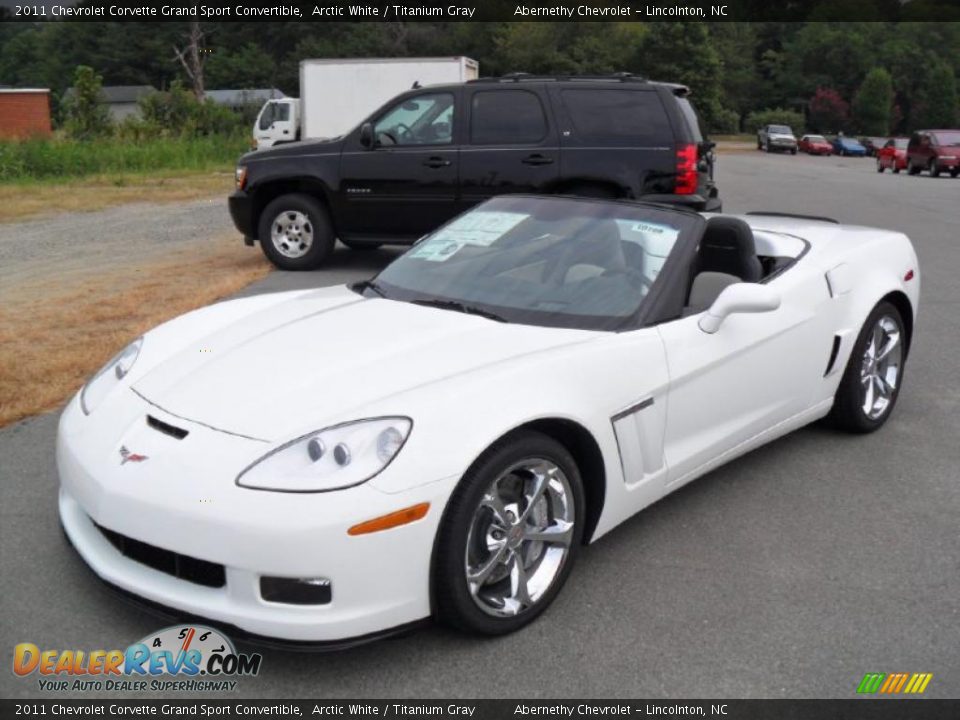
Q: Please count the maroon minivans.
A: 1